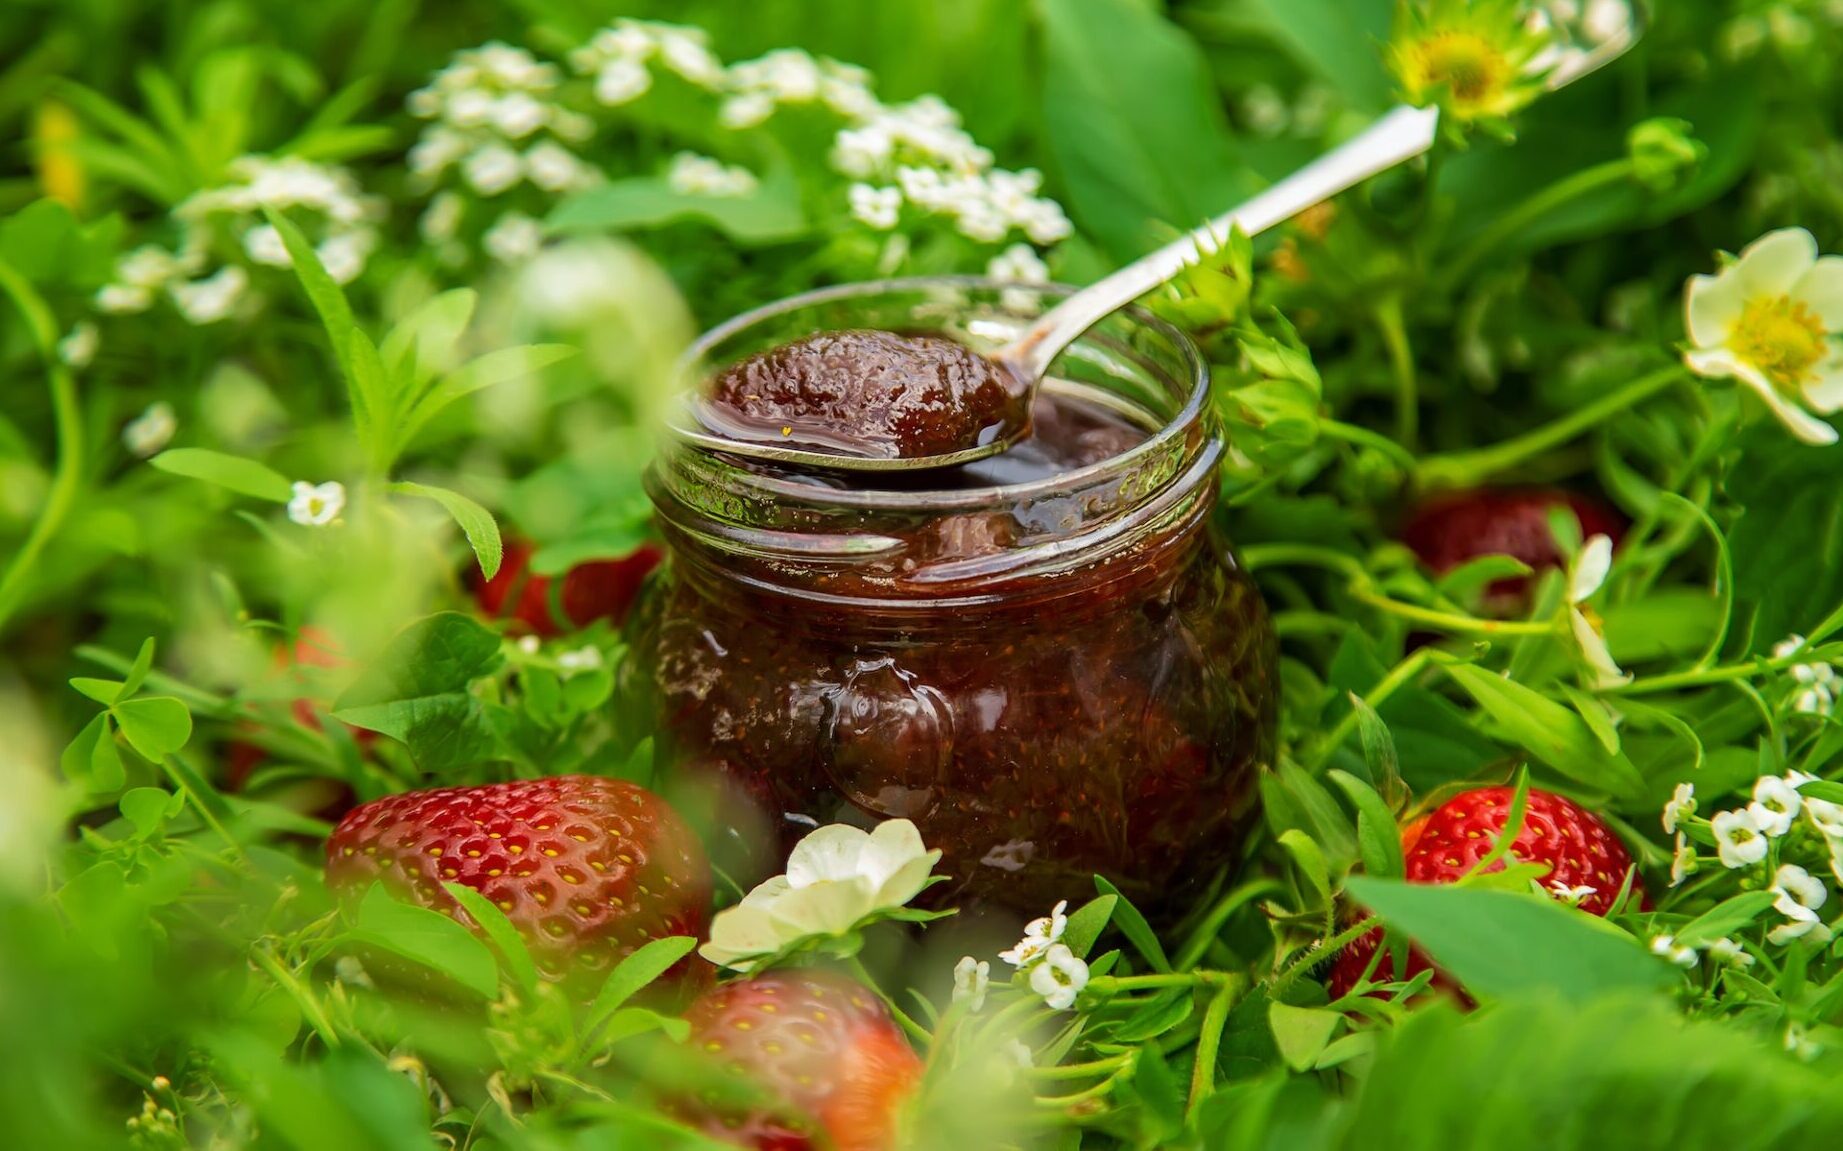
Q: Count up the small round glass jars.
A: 1